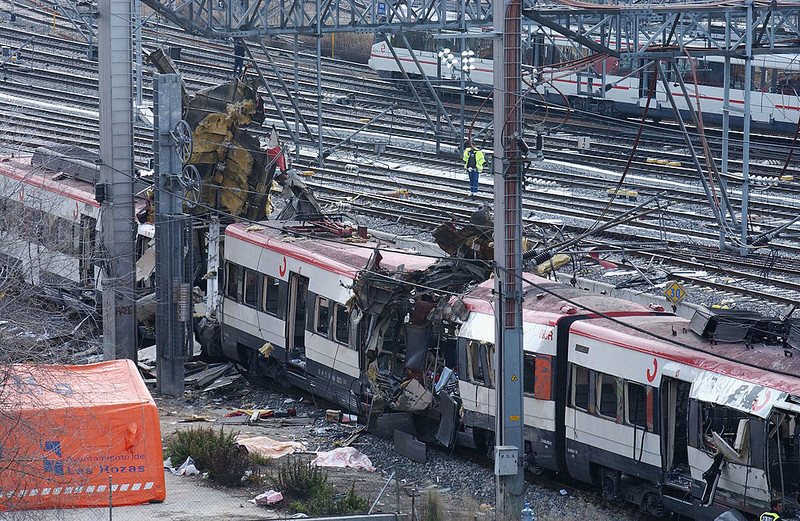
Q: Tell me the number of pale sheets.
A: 2